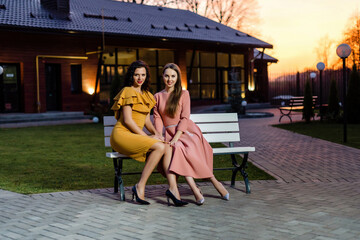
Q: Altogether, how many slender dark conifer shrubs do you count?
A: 3